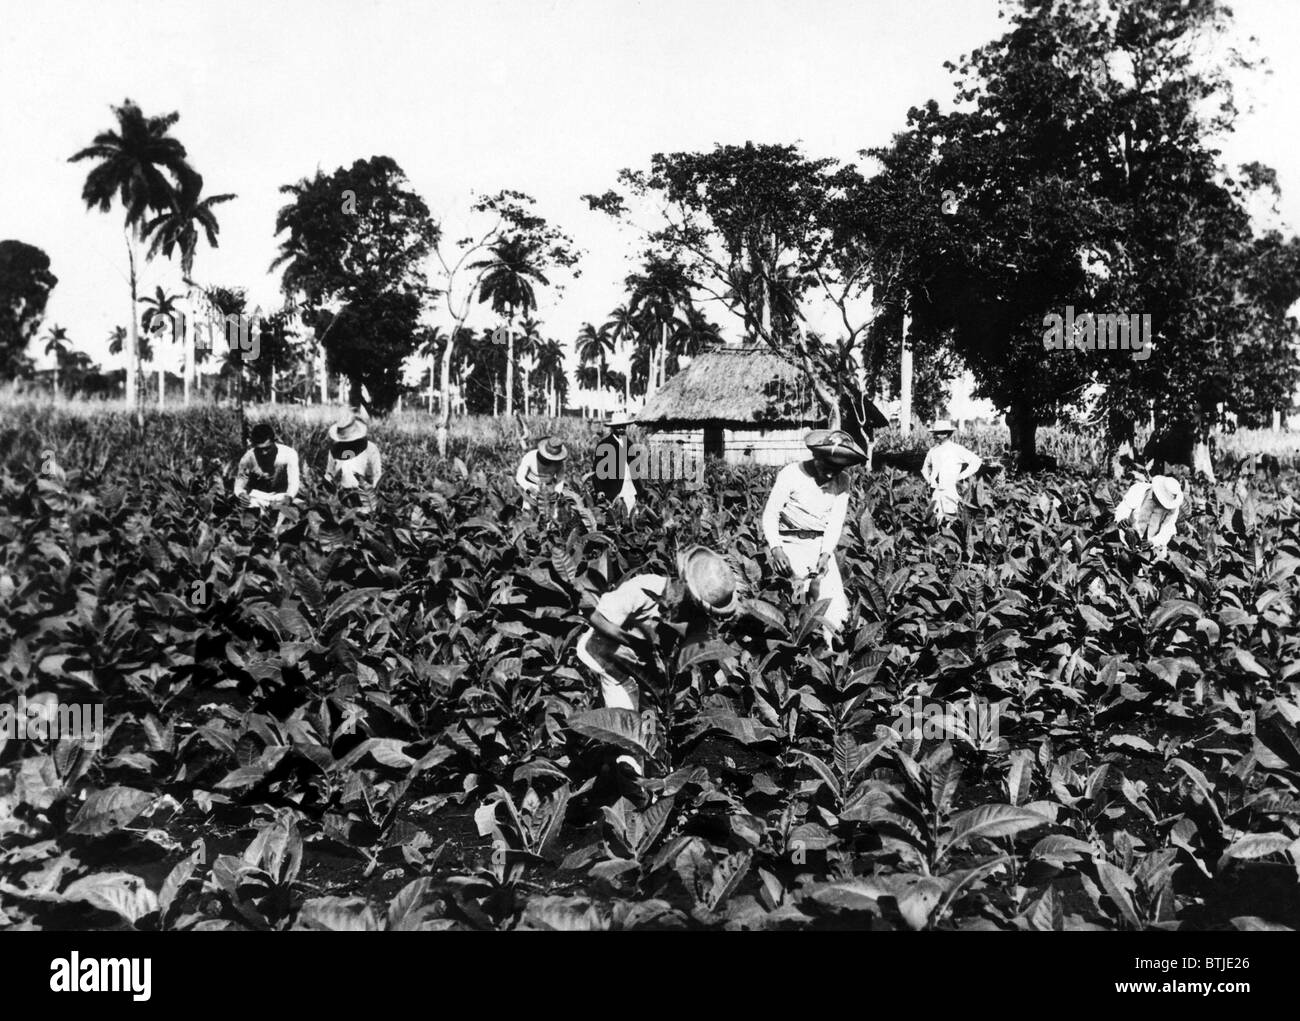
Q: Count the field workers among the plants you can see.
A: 8